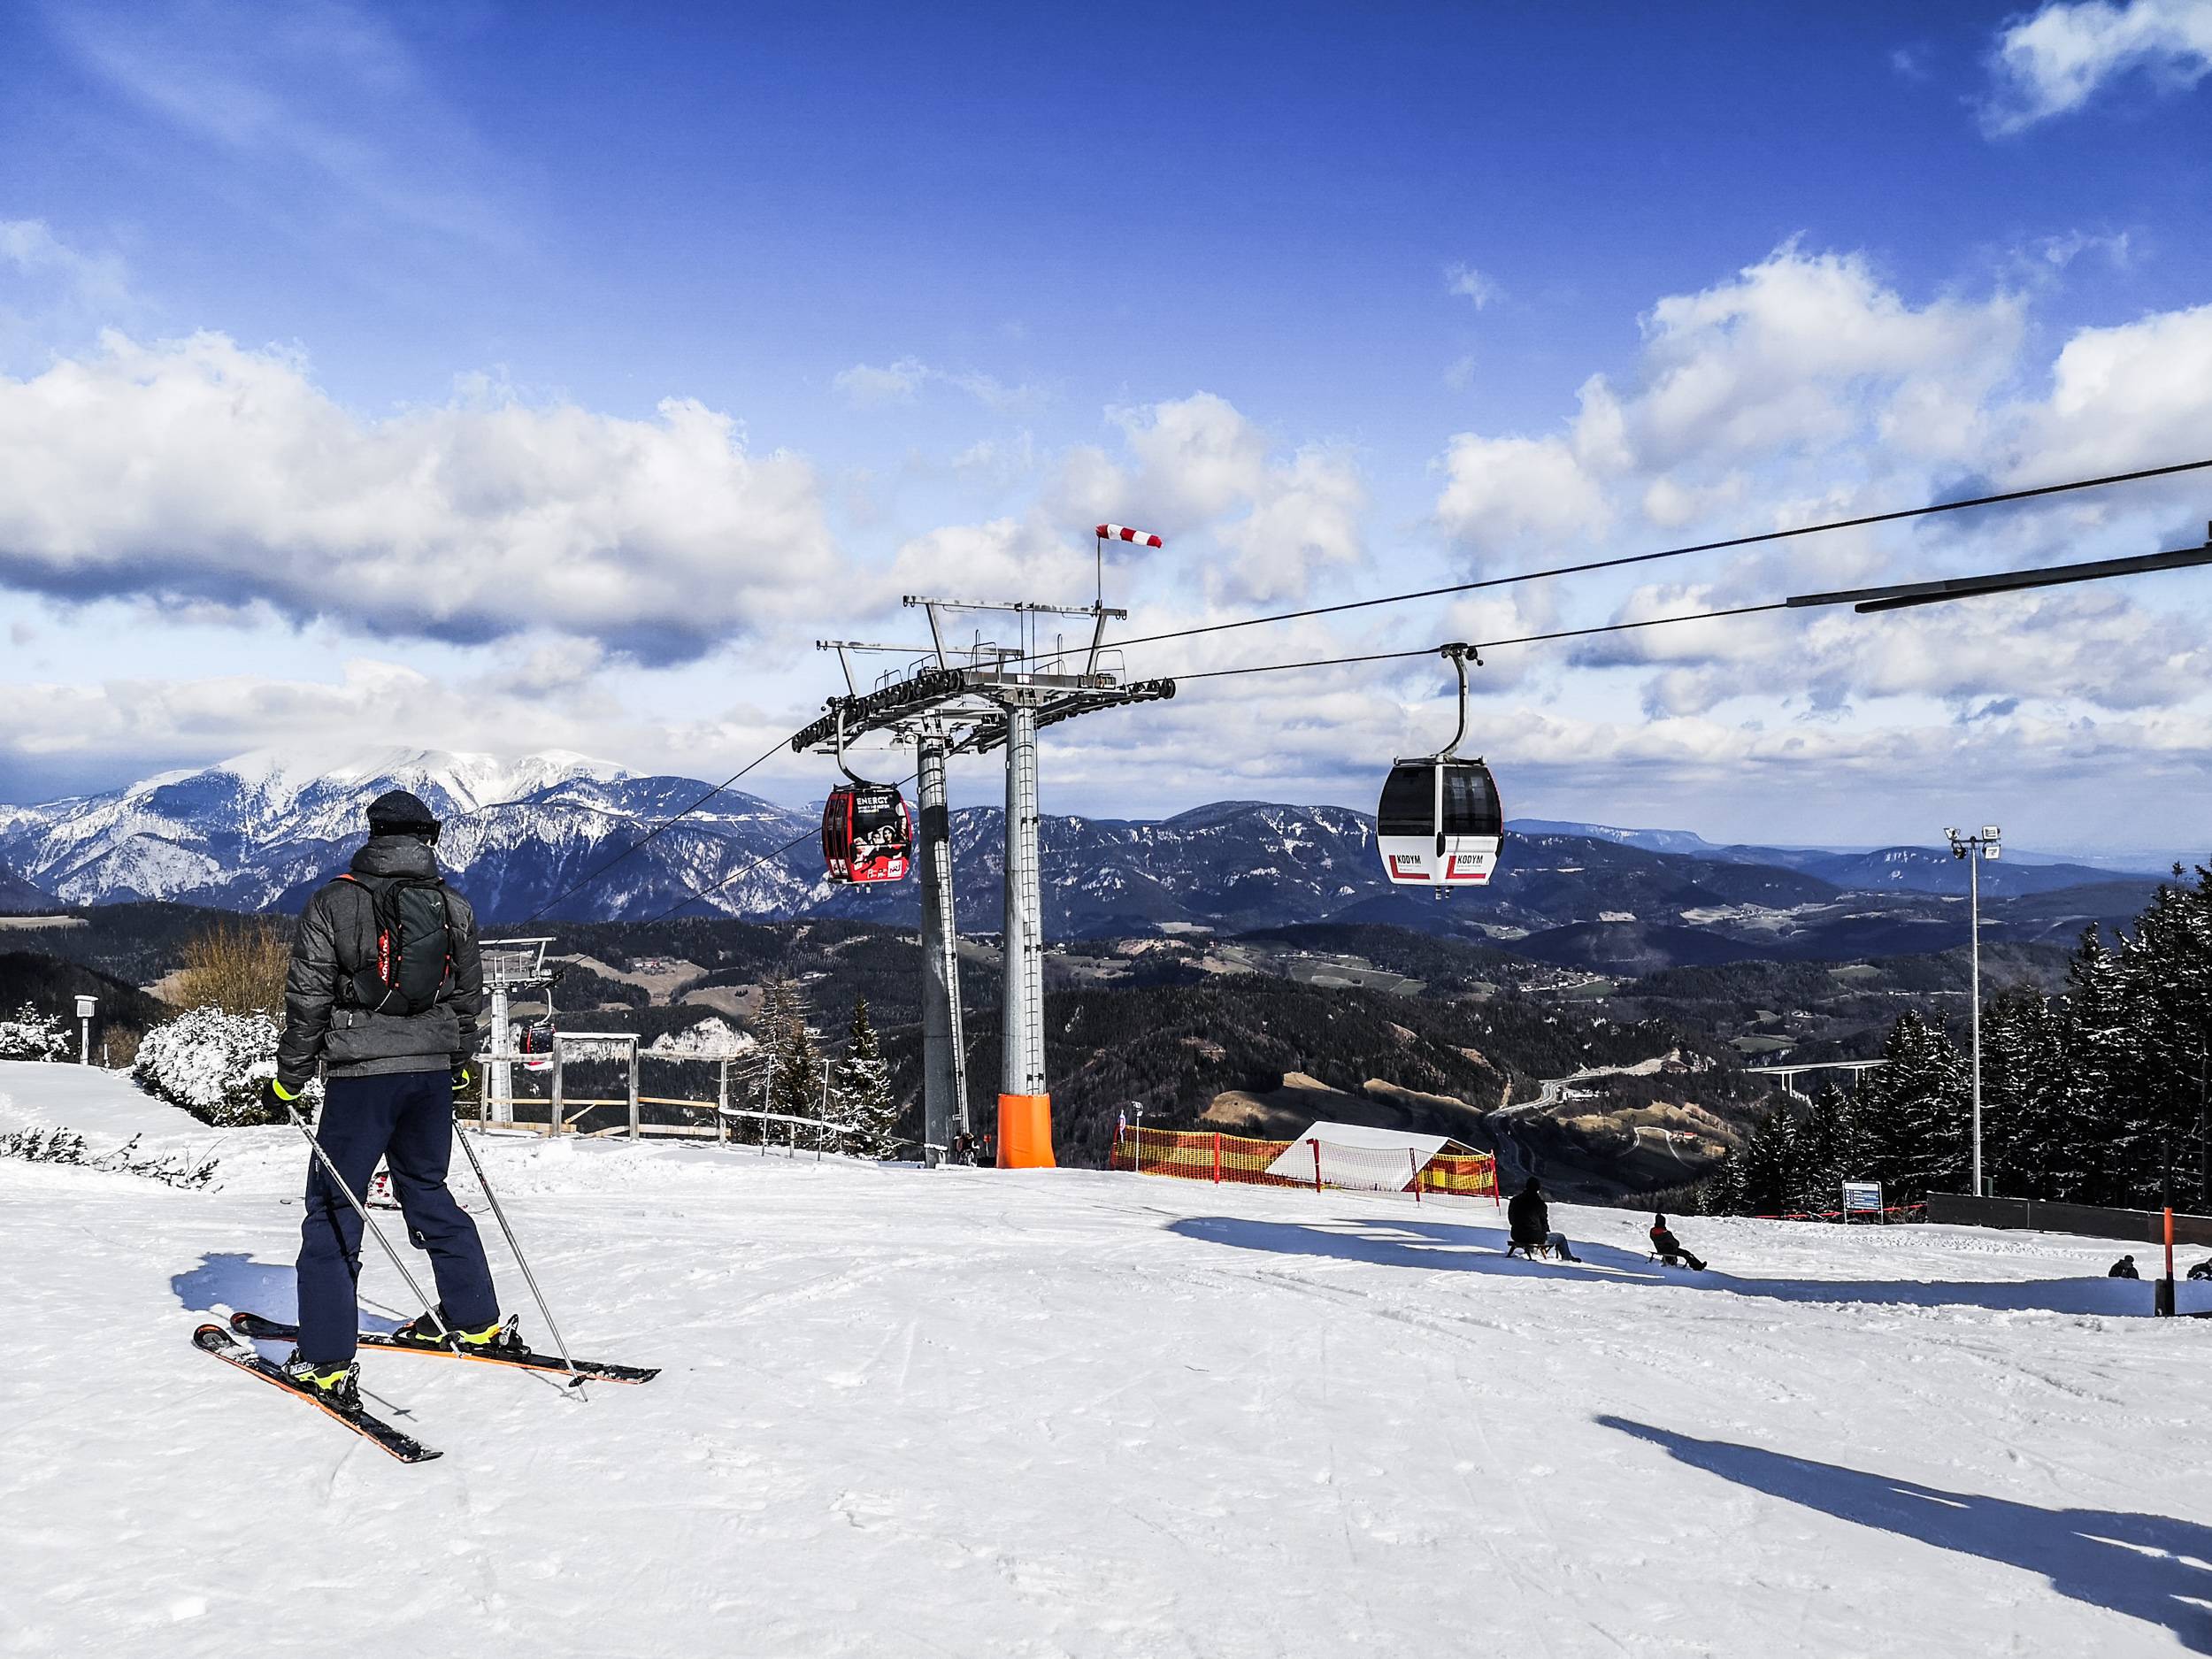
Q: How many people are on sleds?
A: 2